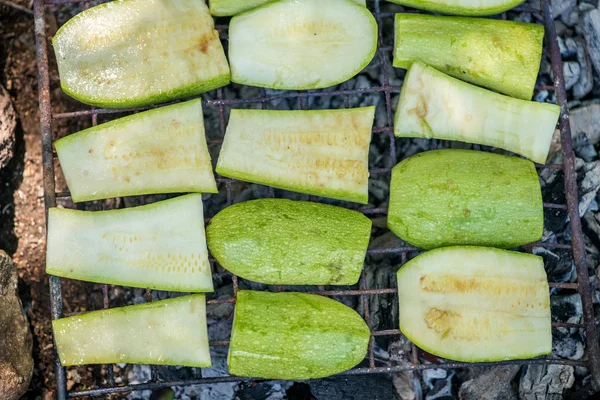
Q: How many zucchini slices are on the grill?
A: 14